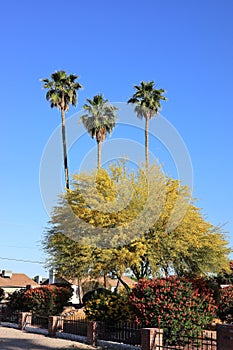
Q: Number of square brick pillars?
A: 5